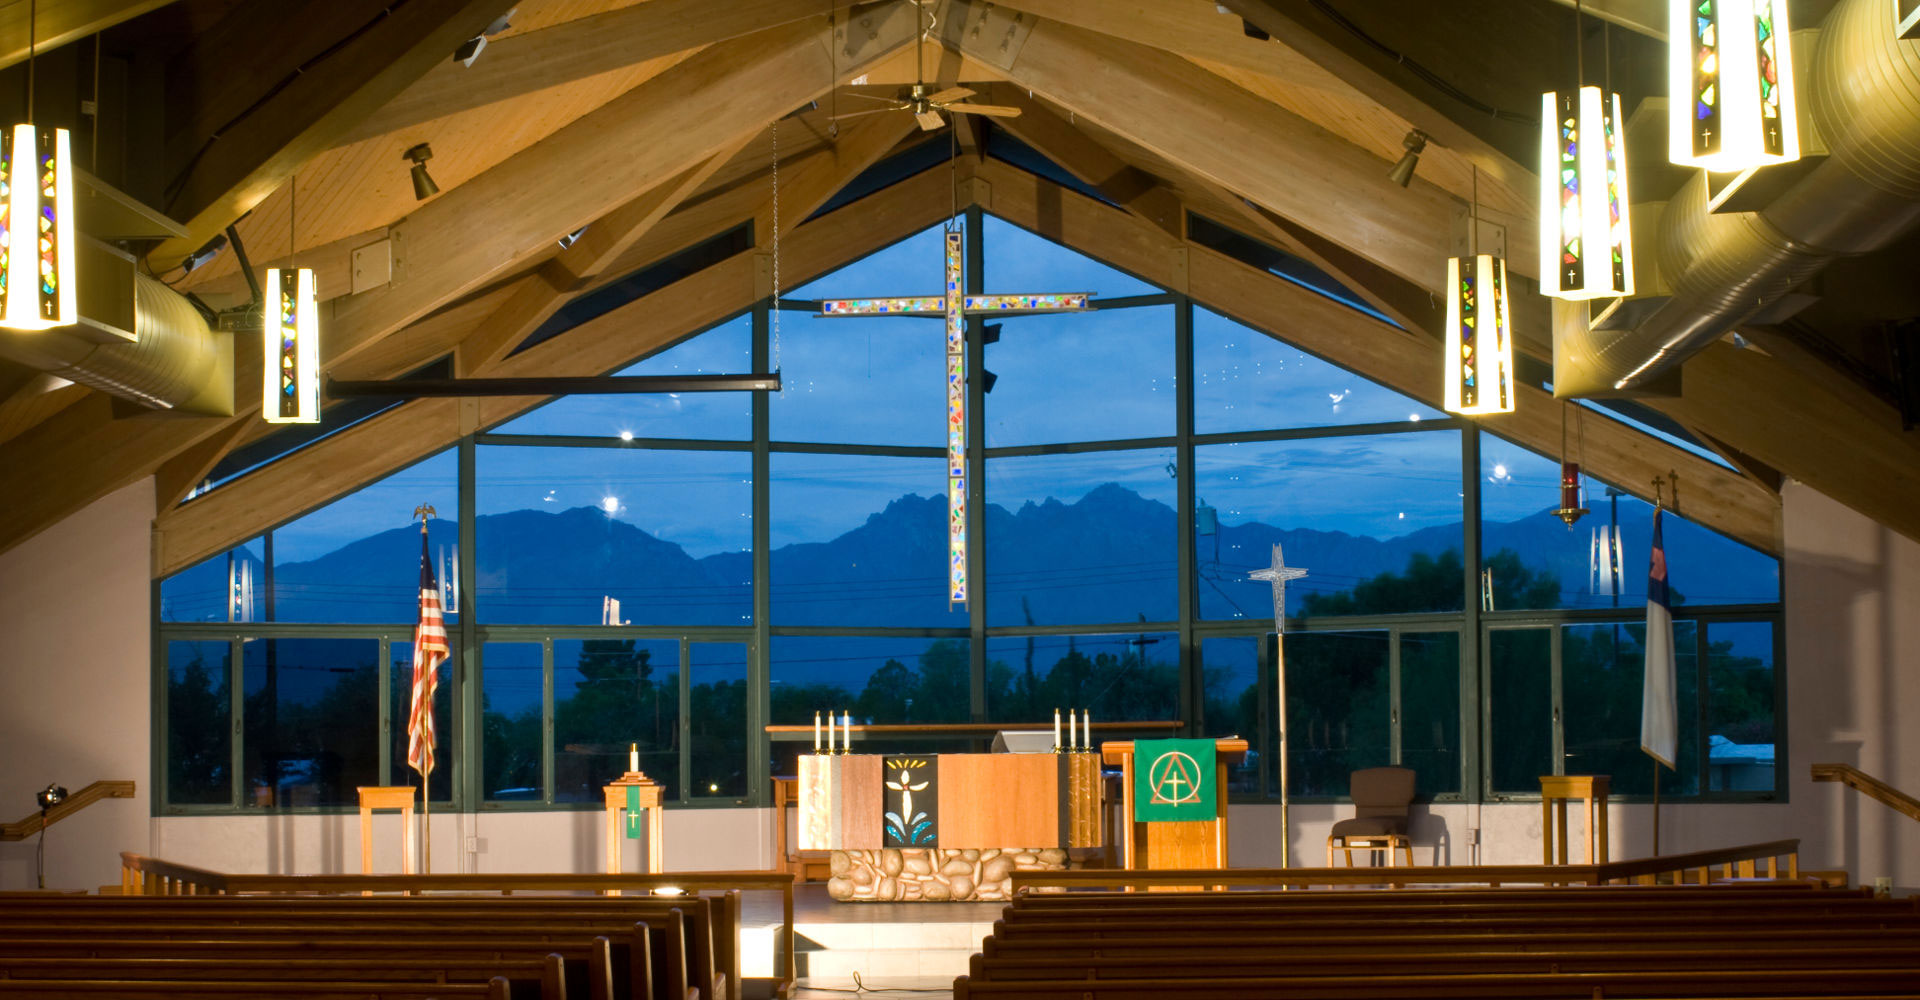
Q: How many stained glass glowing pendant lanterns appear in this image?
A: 5